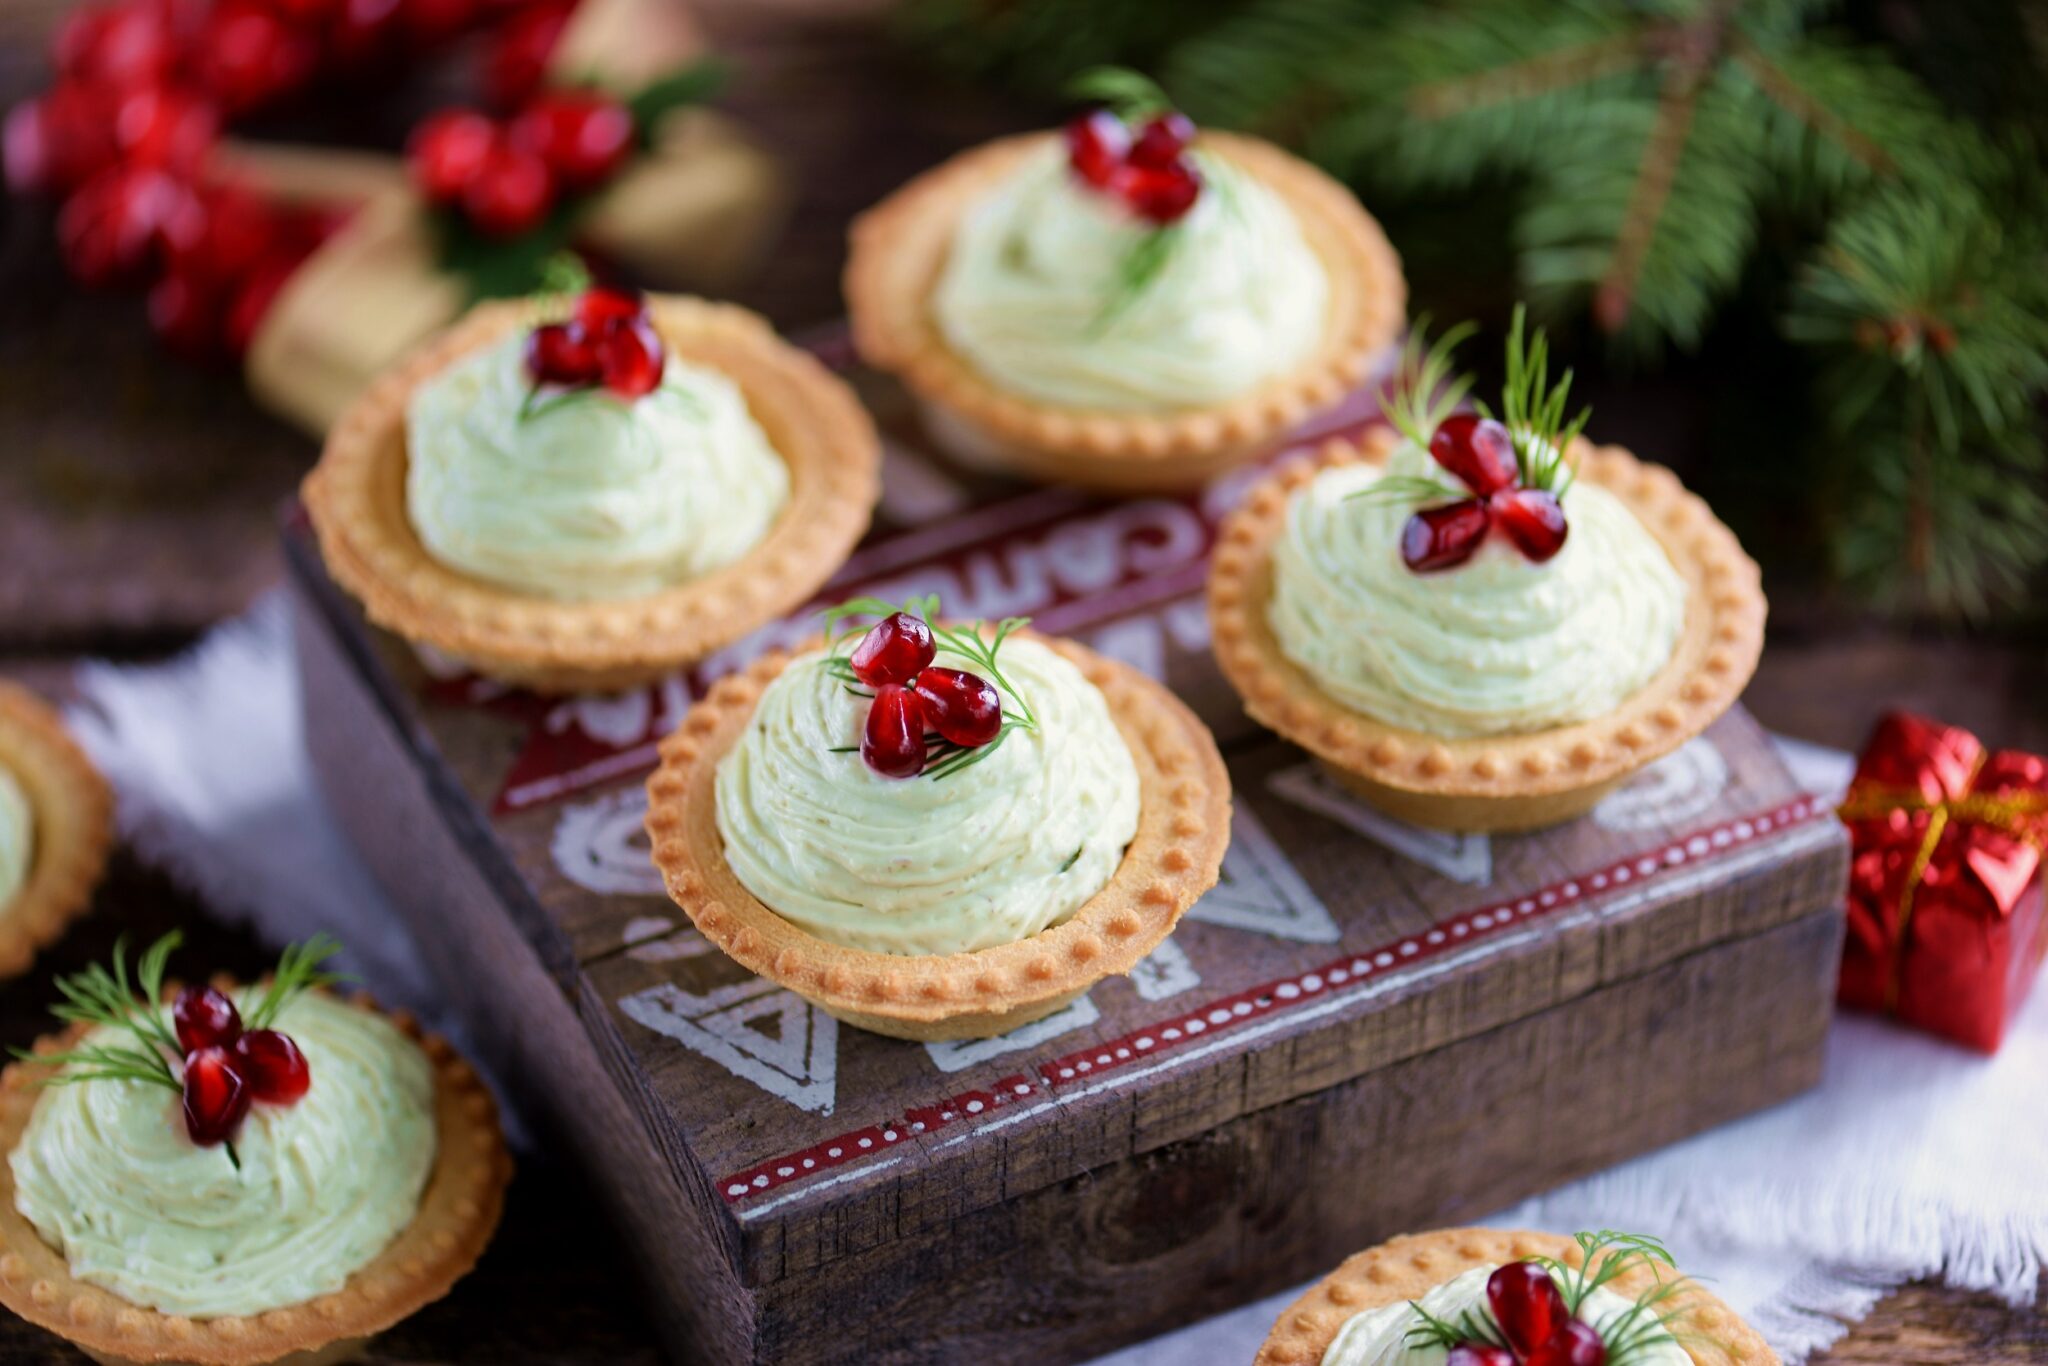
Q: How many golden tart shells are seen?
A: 7